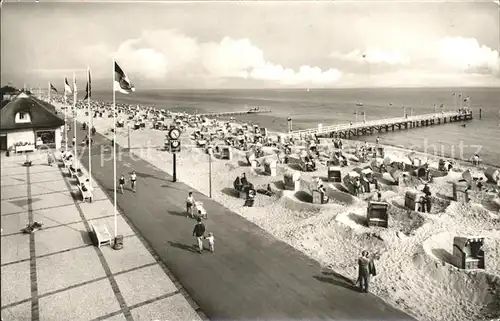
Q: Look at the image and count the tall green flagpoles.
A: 0